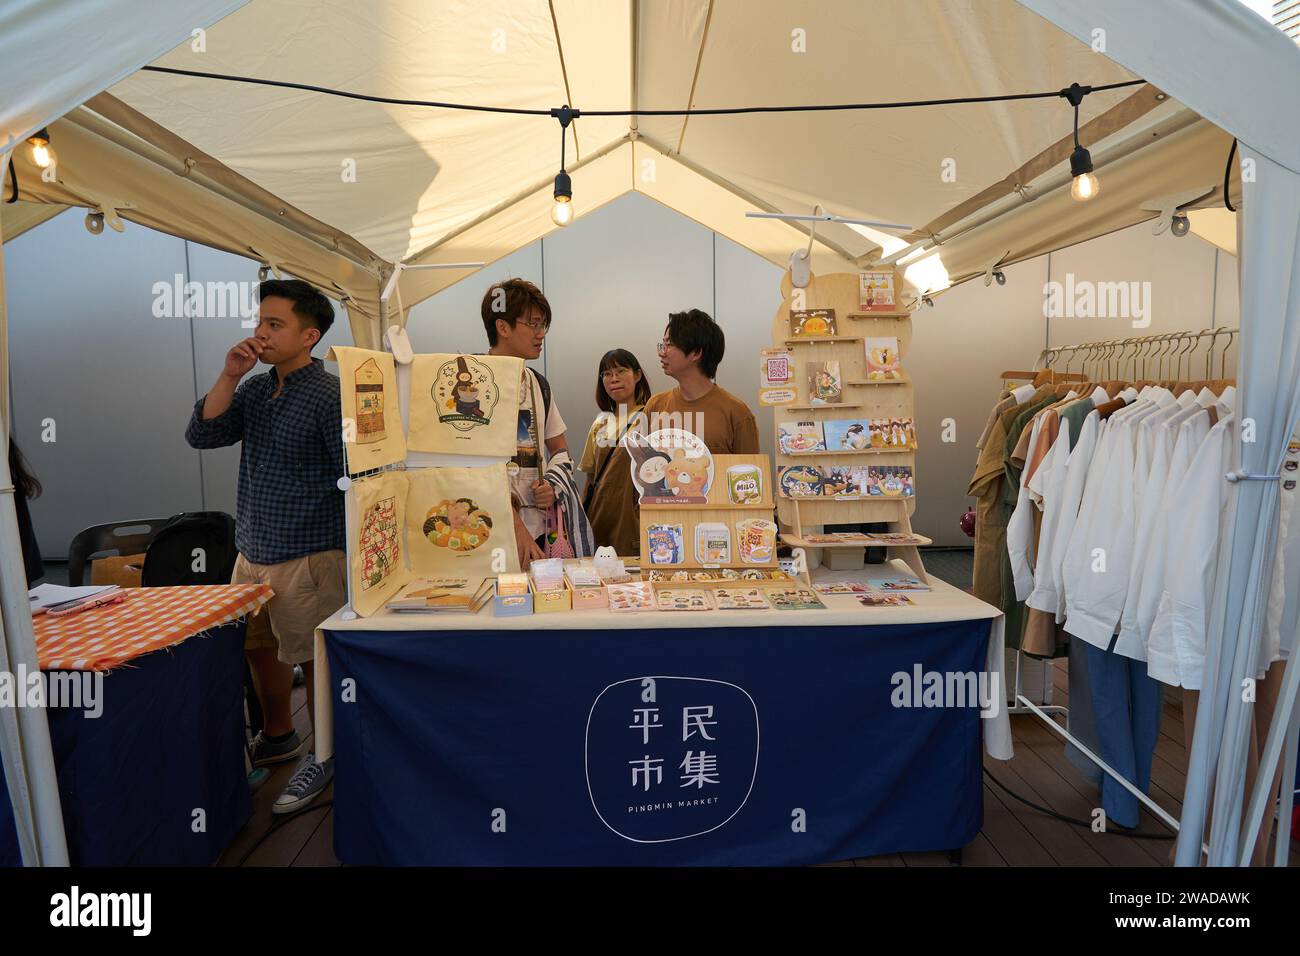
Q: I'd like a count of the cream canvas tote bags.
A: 4